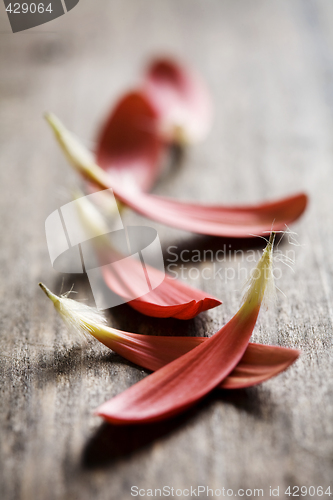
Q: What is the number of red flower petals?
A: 6